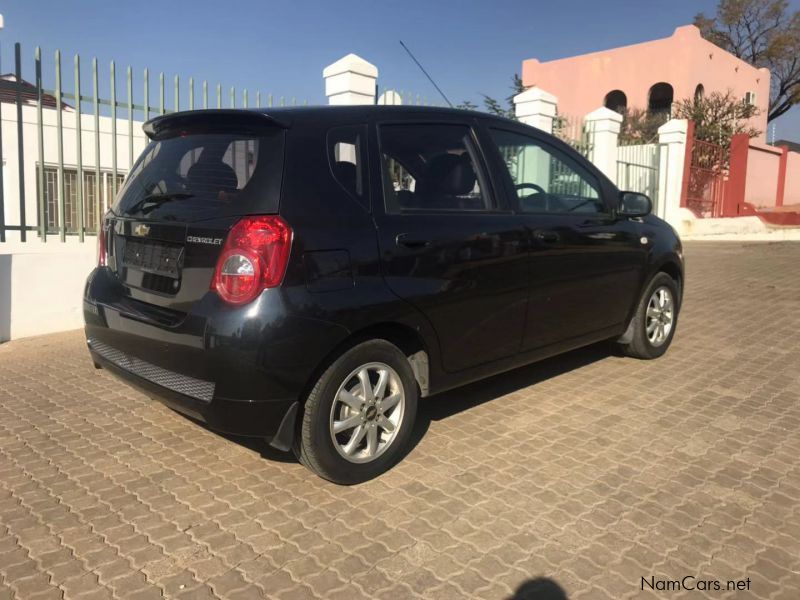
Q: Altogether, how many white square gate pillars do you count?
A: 4